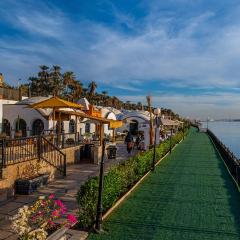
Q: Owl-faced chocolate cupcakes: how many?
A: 0